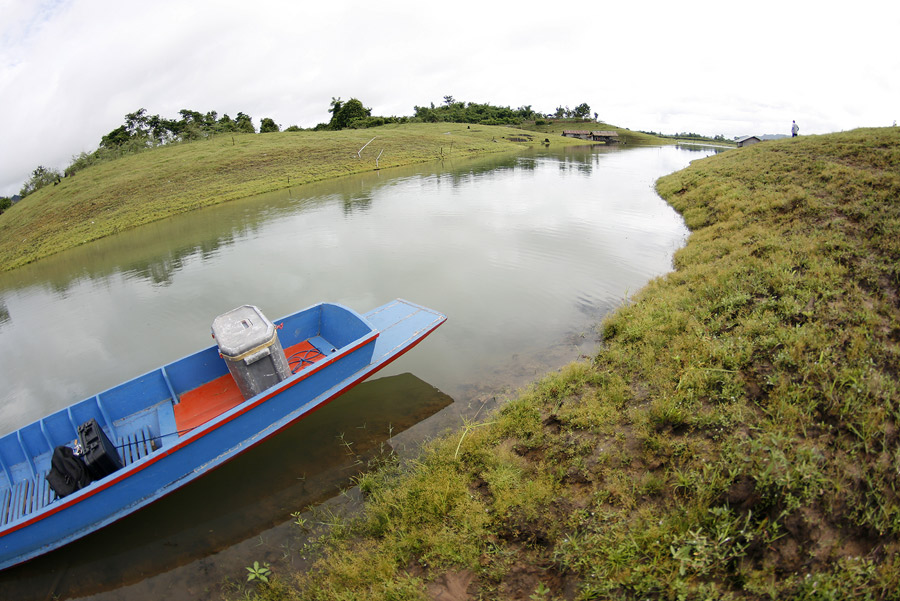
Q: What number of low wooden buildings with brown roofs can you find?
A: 2